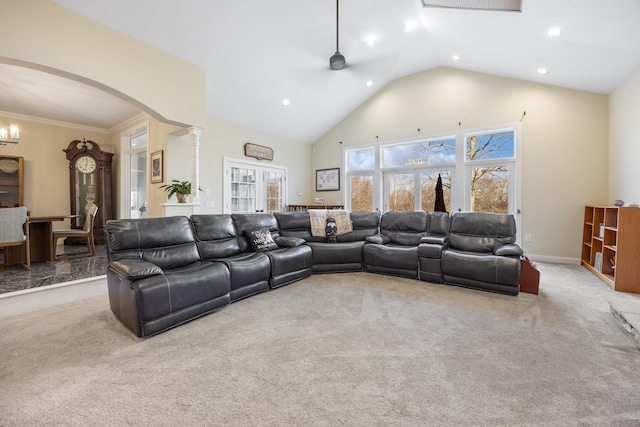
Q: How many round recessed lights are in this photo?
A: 7